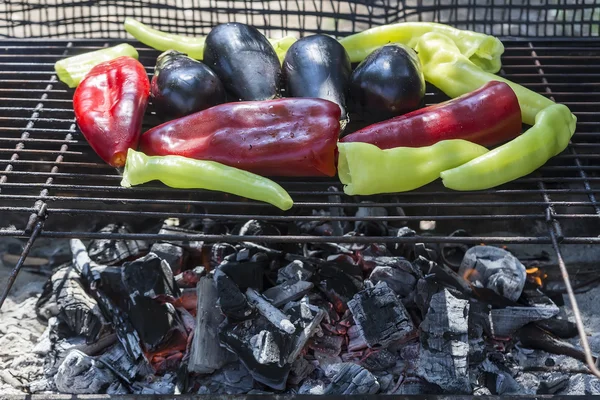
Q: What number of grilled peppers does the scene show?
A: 10